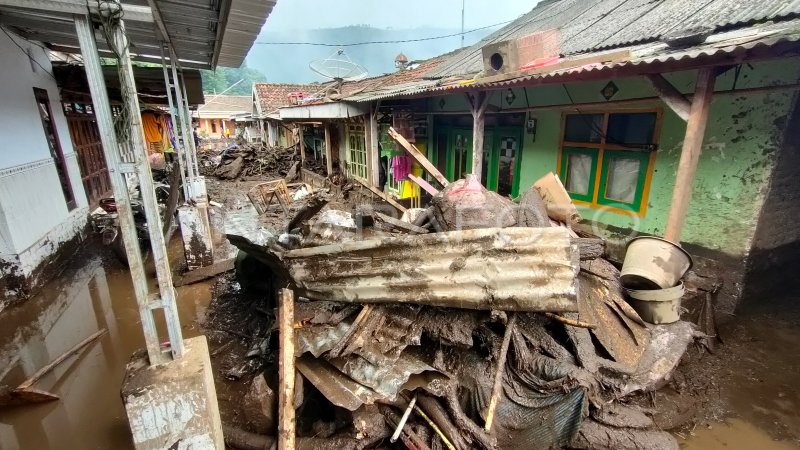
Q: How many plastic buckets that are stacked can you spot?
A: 2